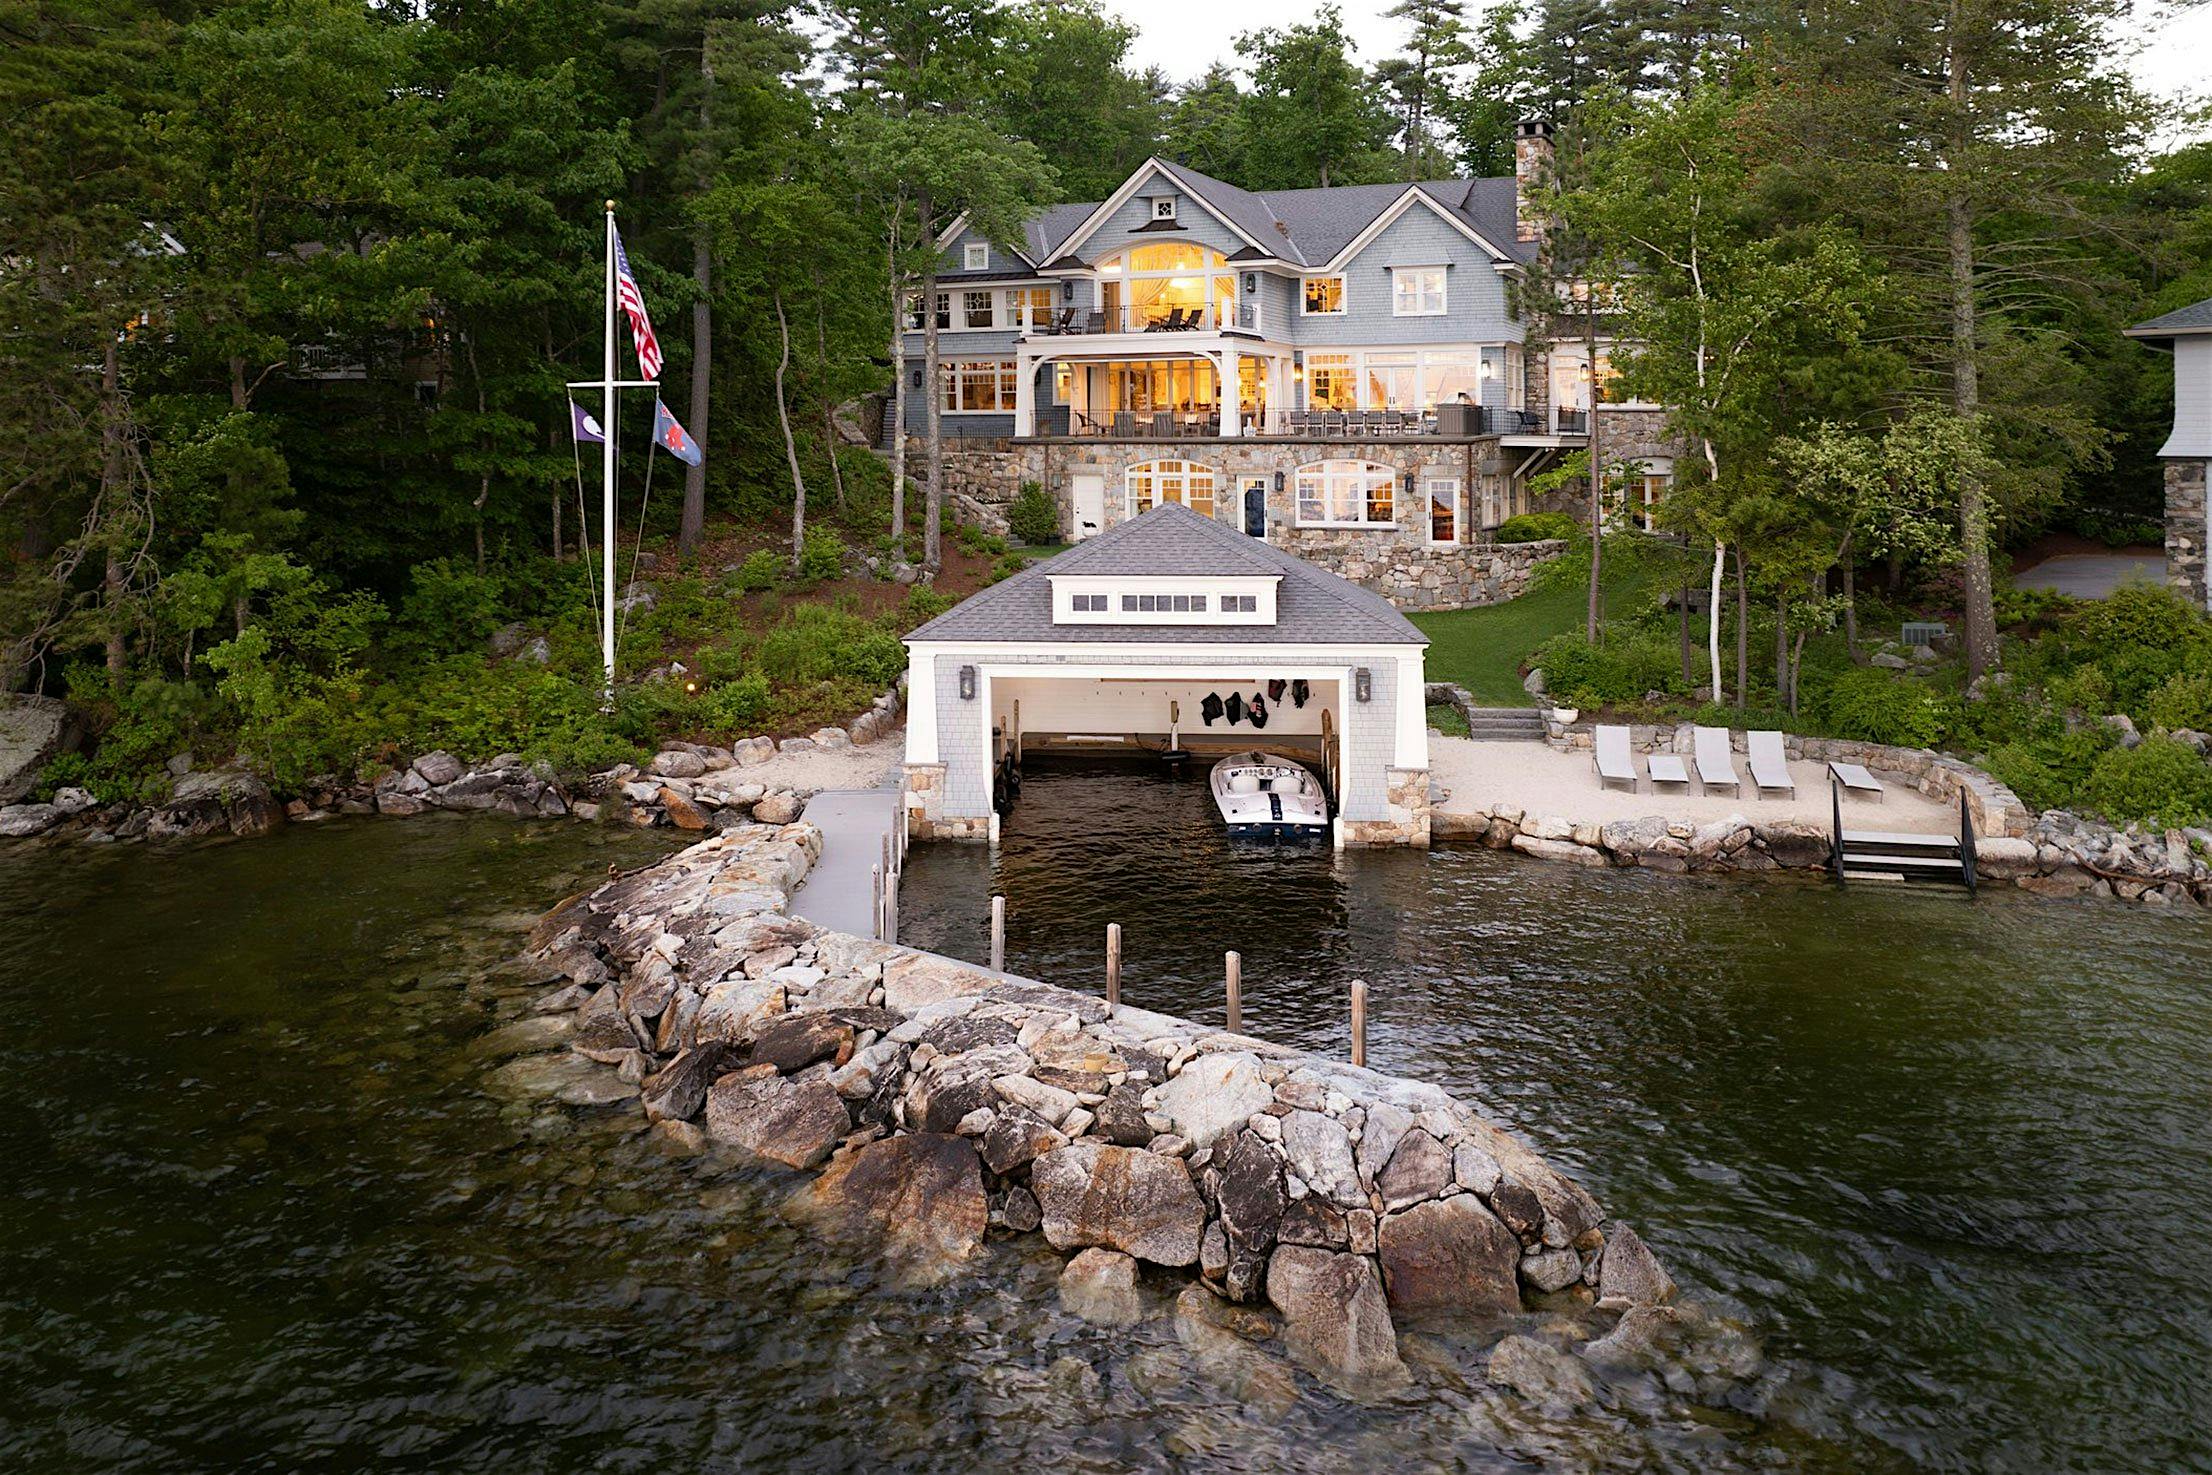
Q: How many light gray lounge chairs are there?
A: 5